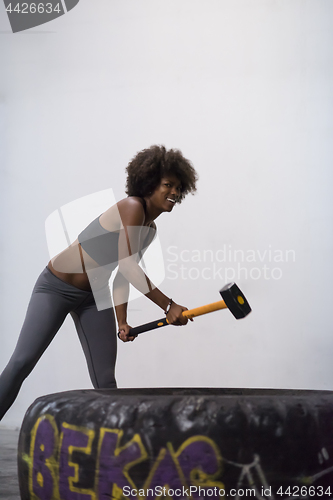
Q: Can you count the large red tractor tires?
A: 0